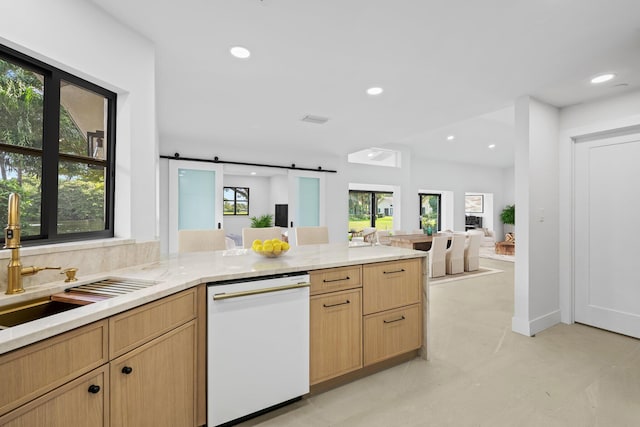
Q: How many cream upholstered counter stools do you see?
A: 3